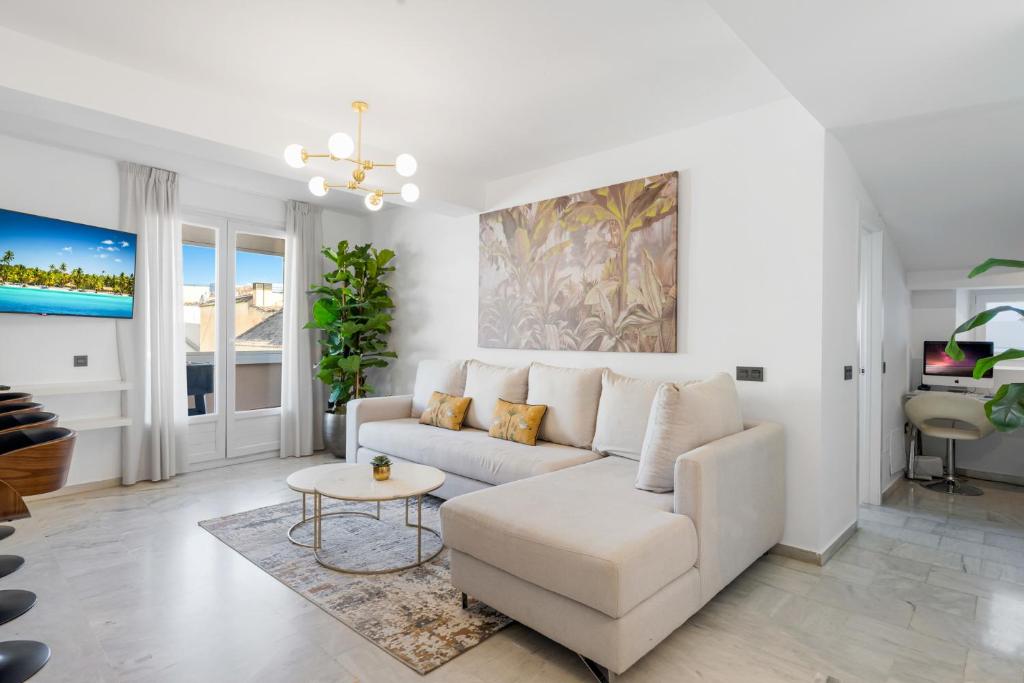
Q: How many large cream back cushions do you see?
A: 5